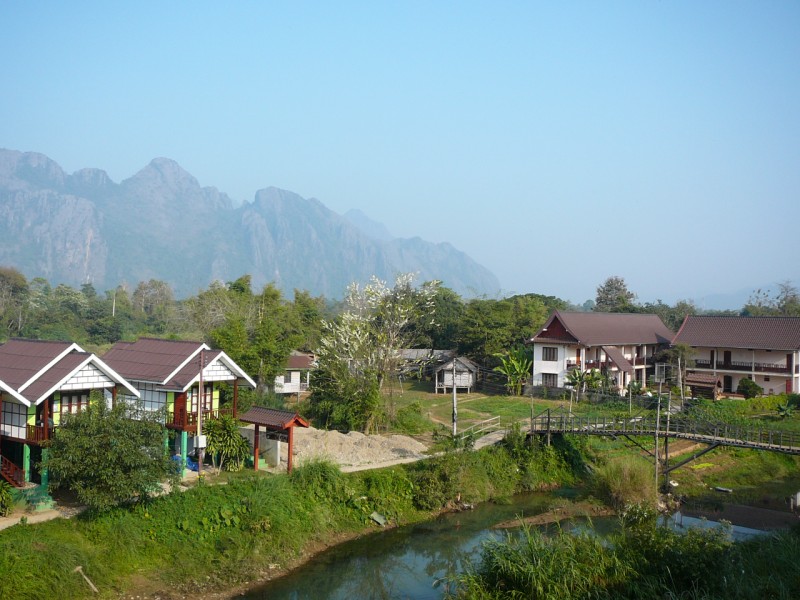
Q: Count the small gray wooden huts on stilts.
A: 1